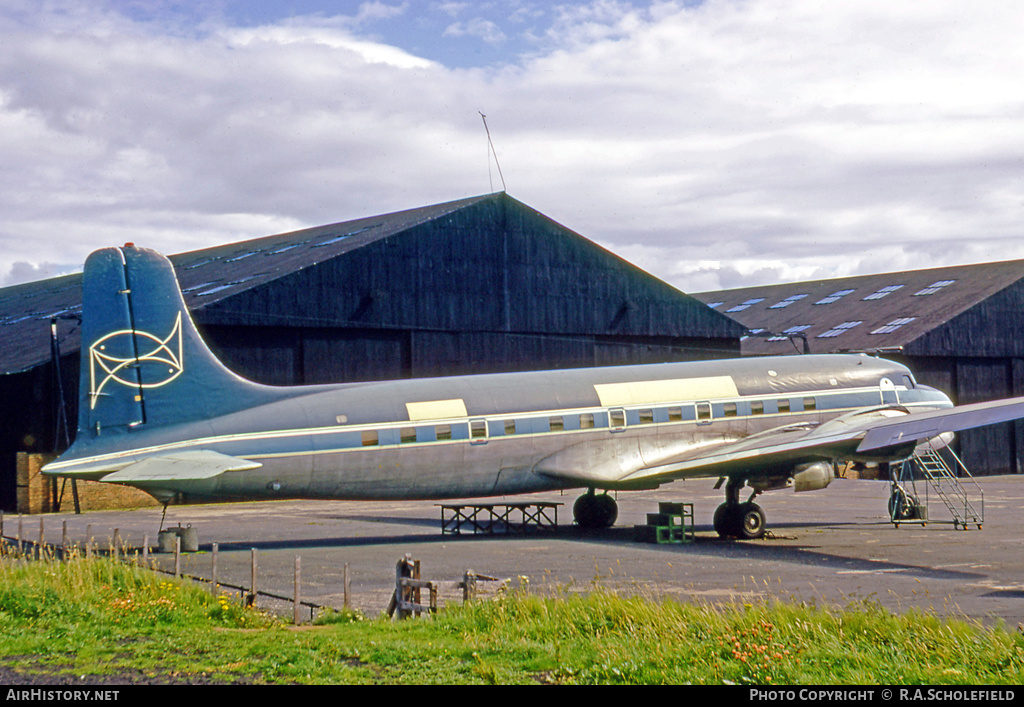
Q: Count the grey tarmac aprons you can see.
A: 1